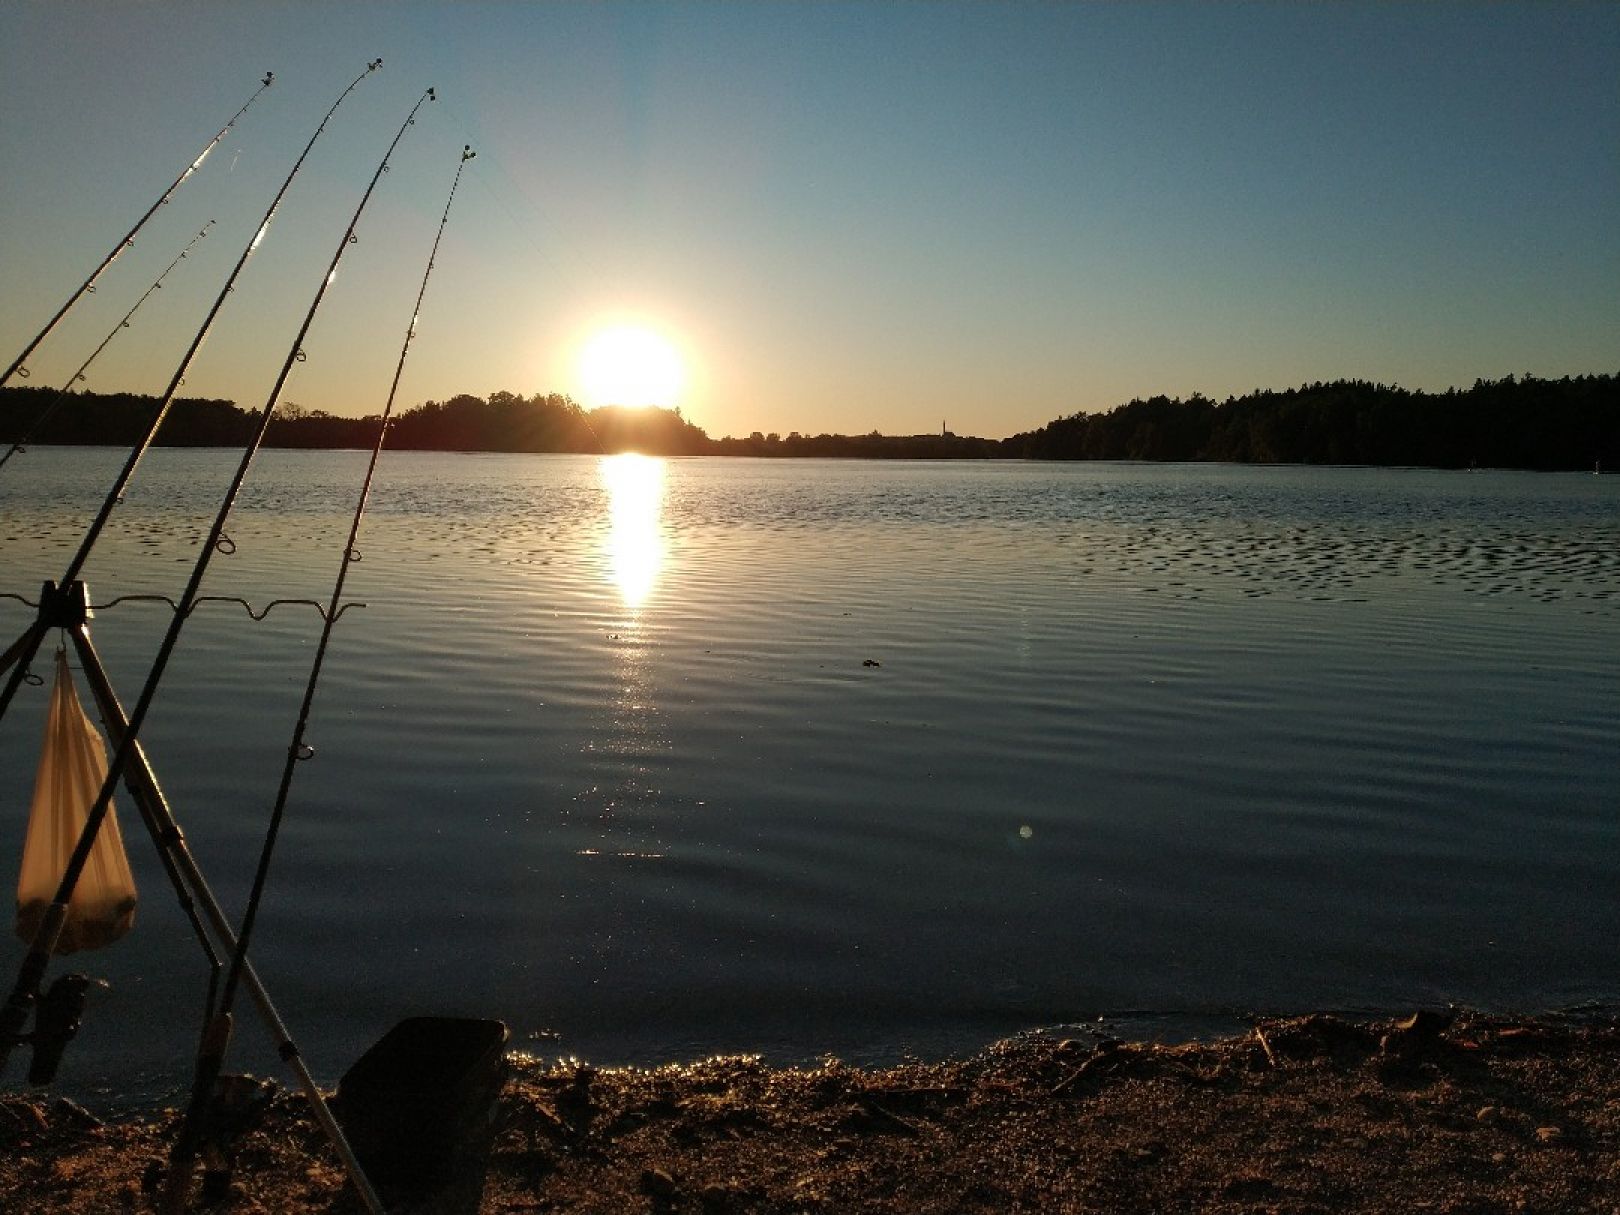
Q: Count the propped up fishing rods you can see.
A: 5